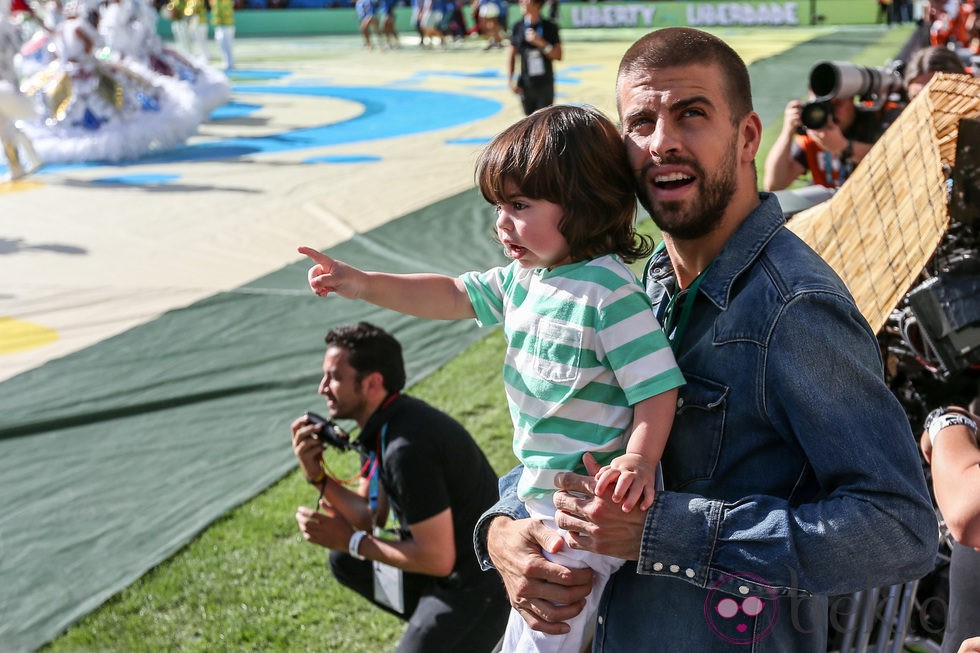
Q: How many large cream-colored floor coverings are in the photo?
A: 1